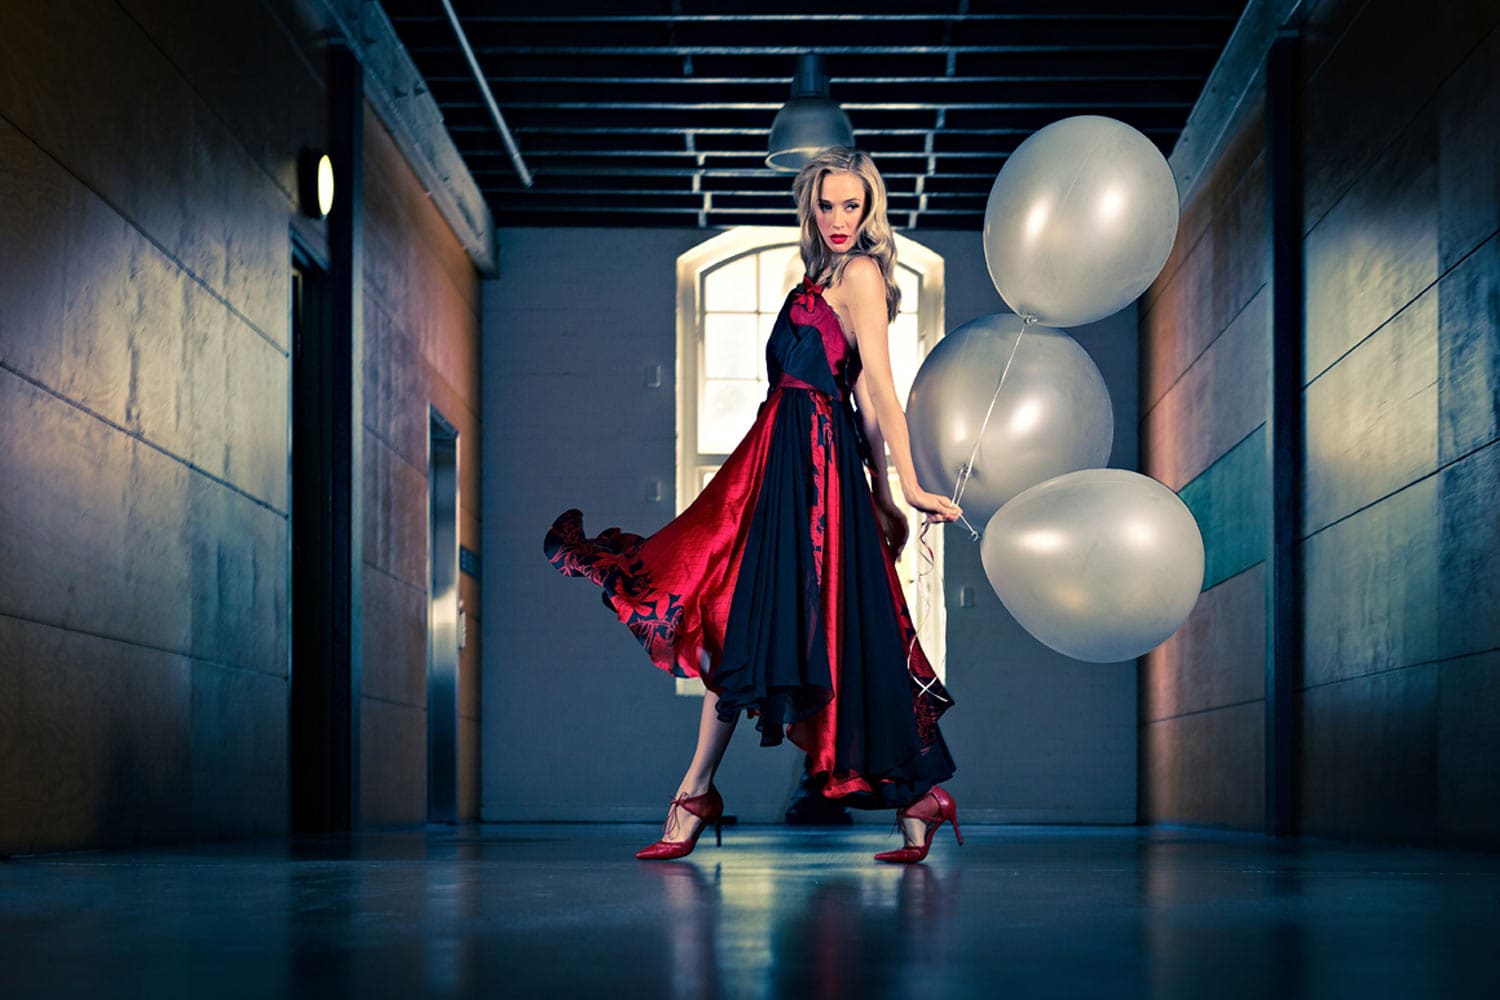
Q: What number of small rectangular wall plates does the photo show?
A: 3